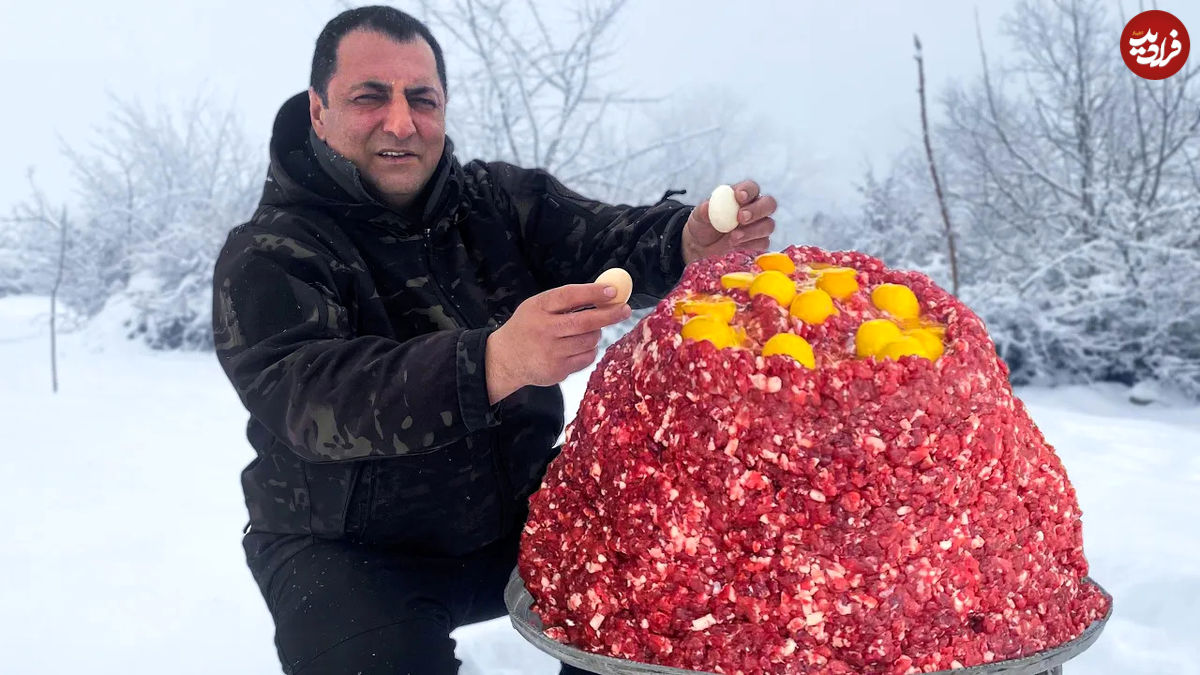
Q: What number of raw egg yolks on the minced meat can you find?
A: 12